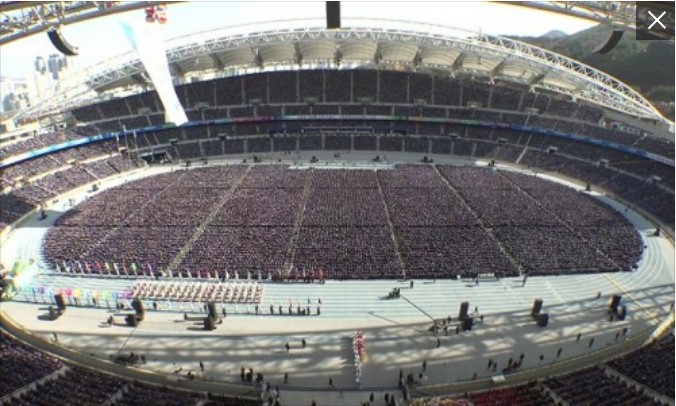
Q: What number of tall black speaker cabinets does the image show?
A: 6